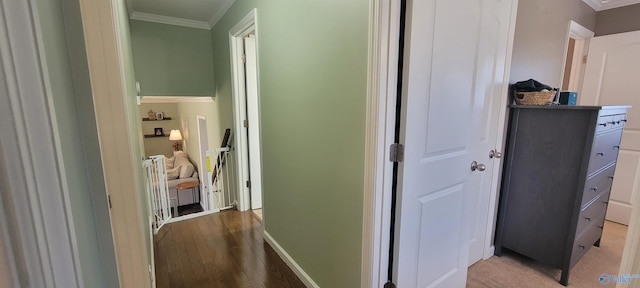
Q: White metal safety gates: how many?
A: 1